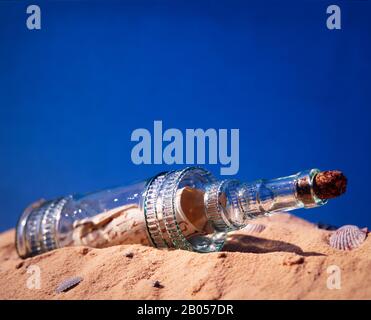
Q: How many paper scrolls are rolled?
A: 1